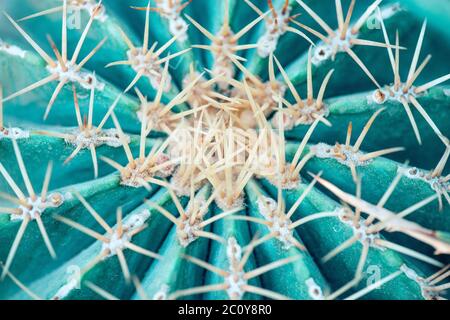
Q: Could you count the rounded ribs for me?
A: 15